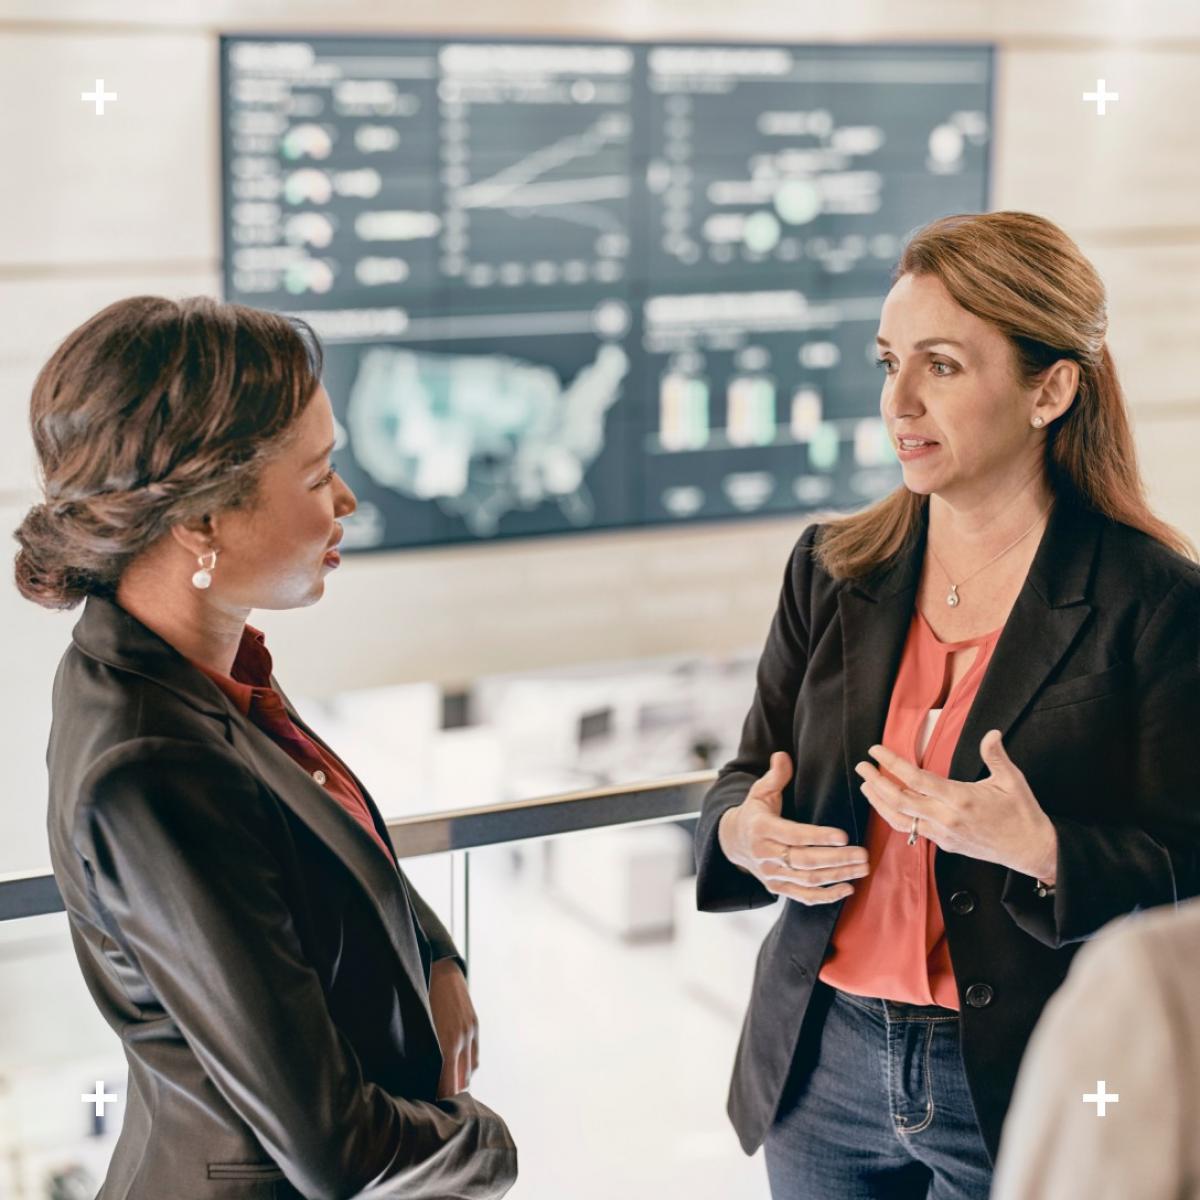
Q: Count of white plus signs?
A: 4